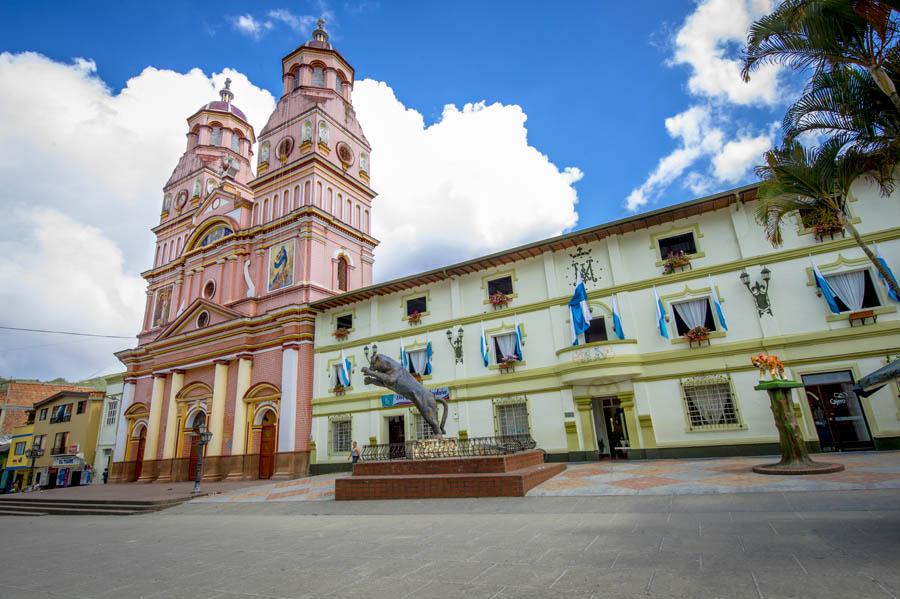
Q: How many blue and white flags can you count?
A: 11